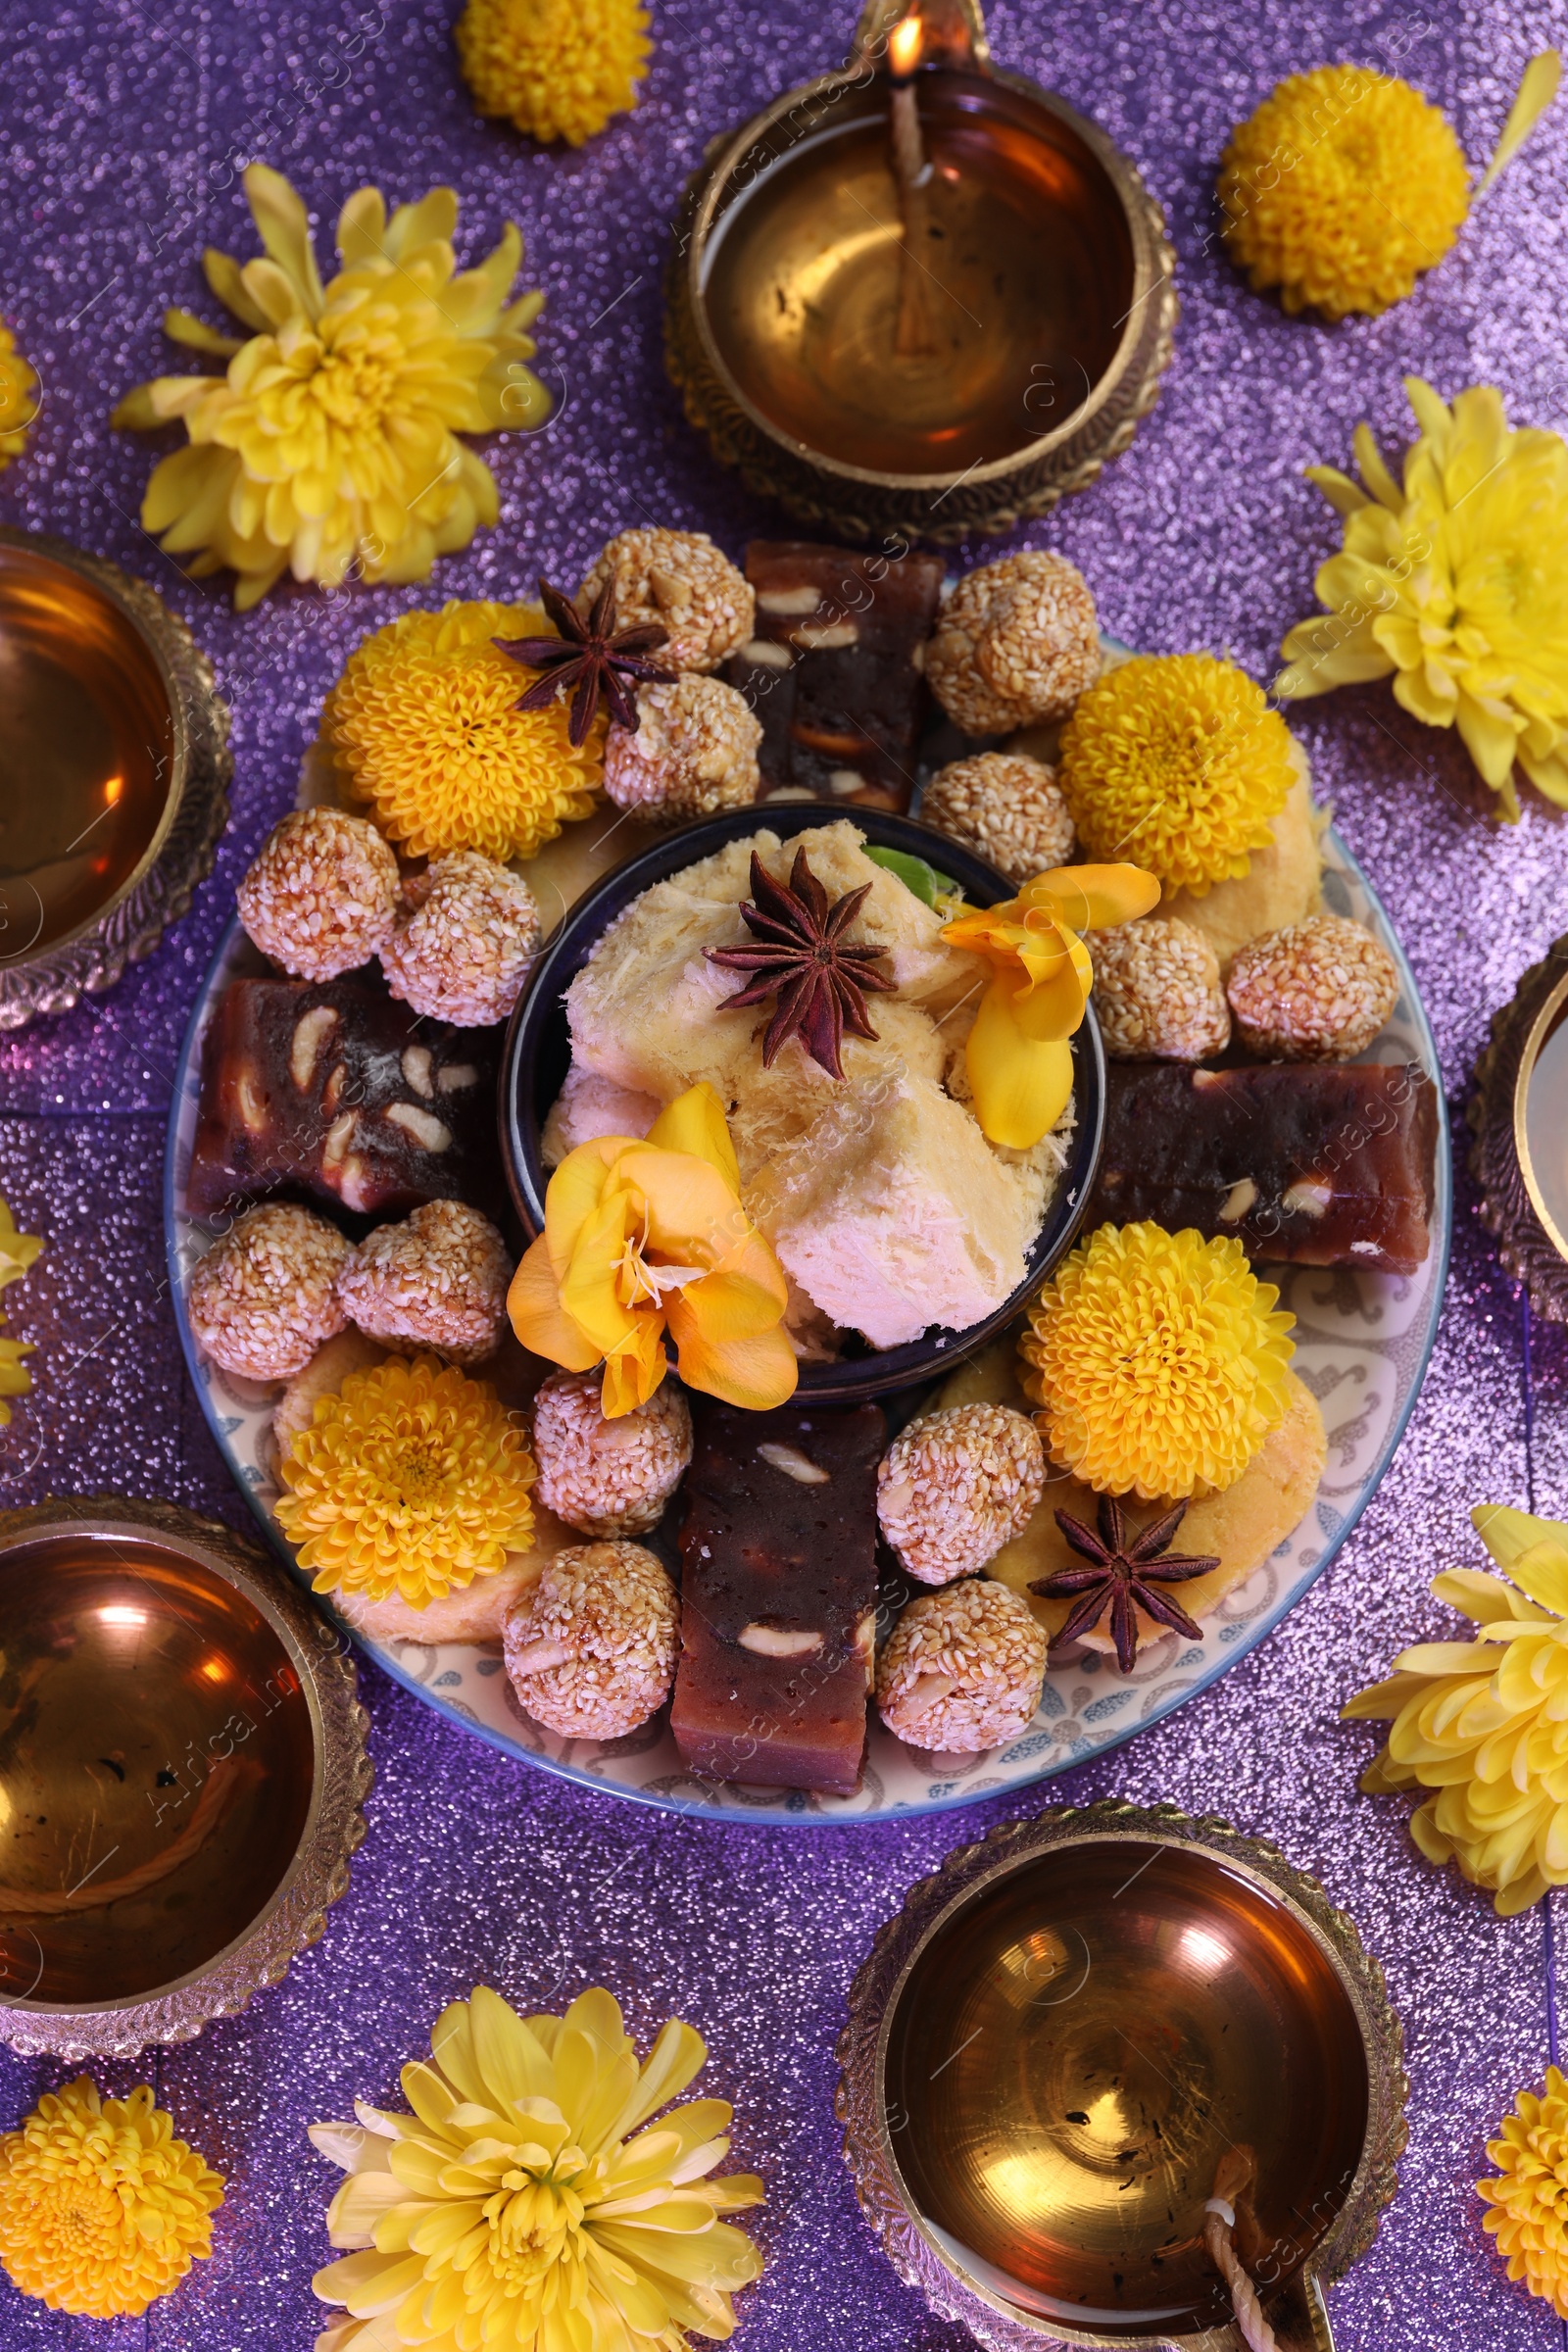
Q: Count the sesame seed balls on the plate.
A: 14